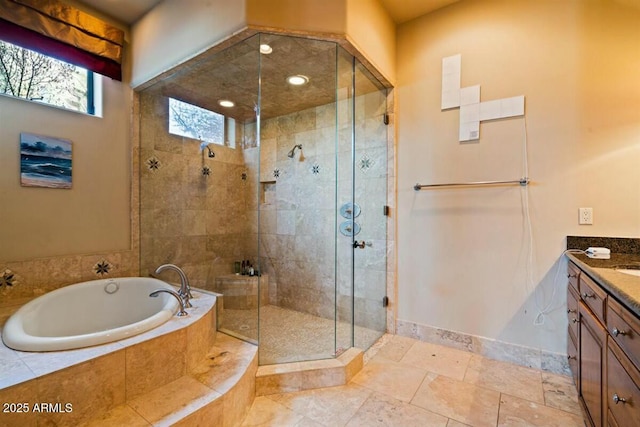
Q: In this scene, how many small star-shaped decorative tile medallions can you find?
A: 8